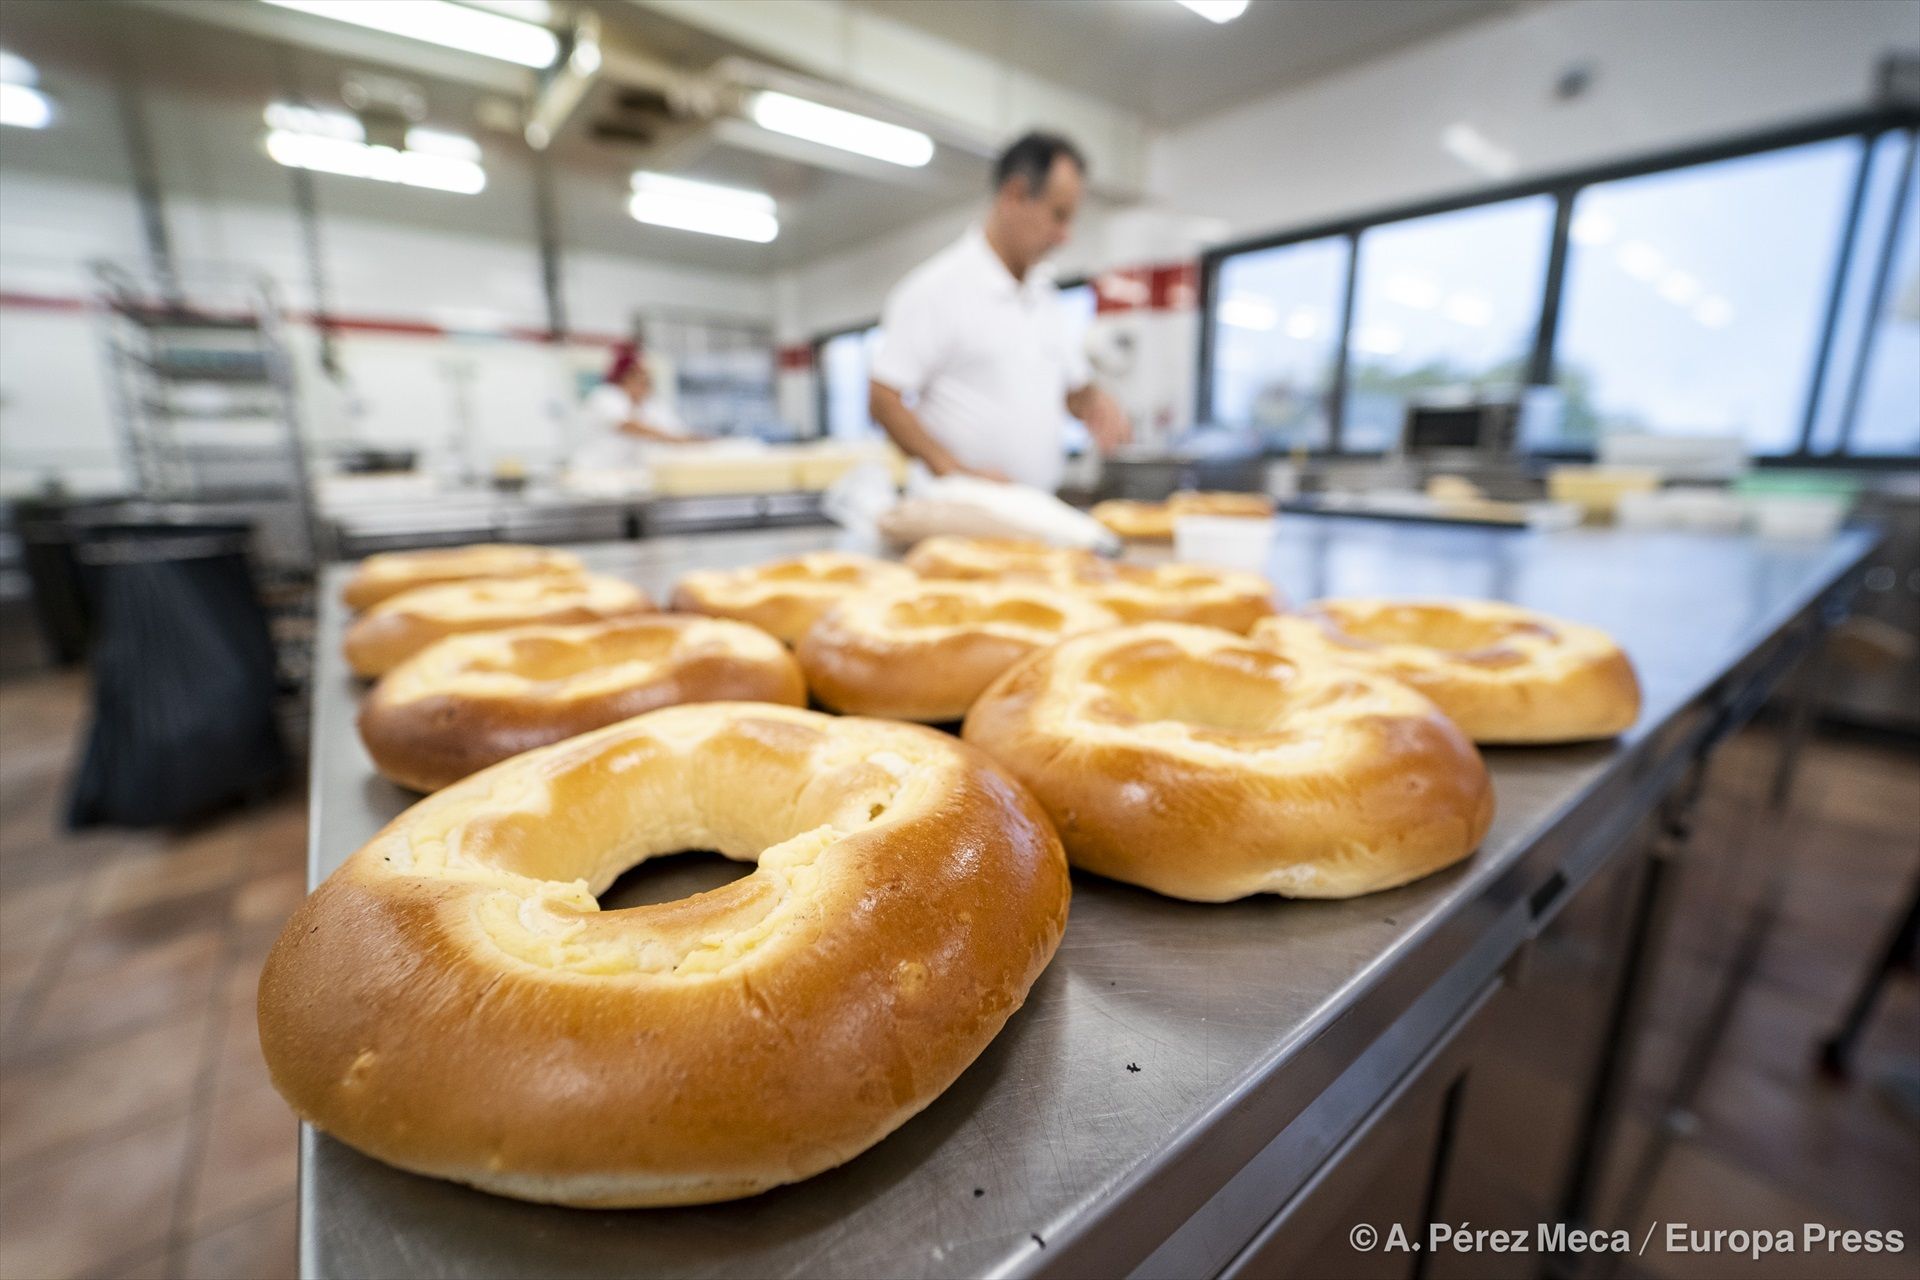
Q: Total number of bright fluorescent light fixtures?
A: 6